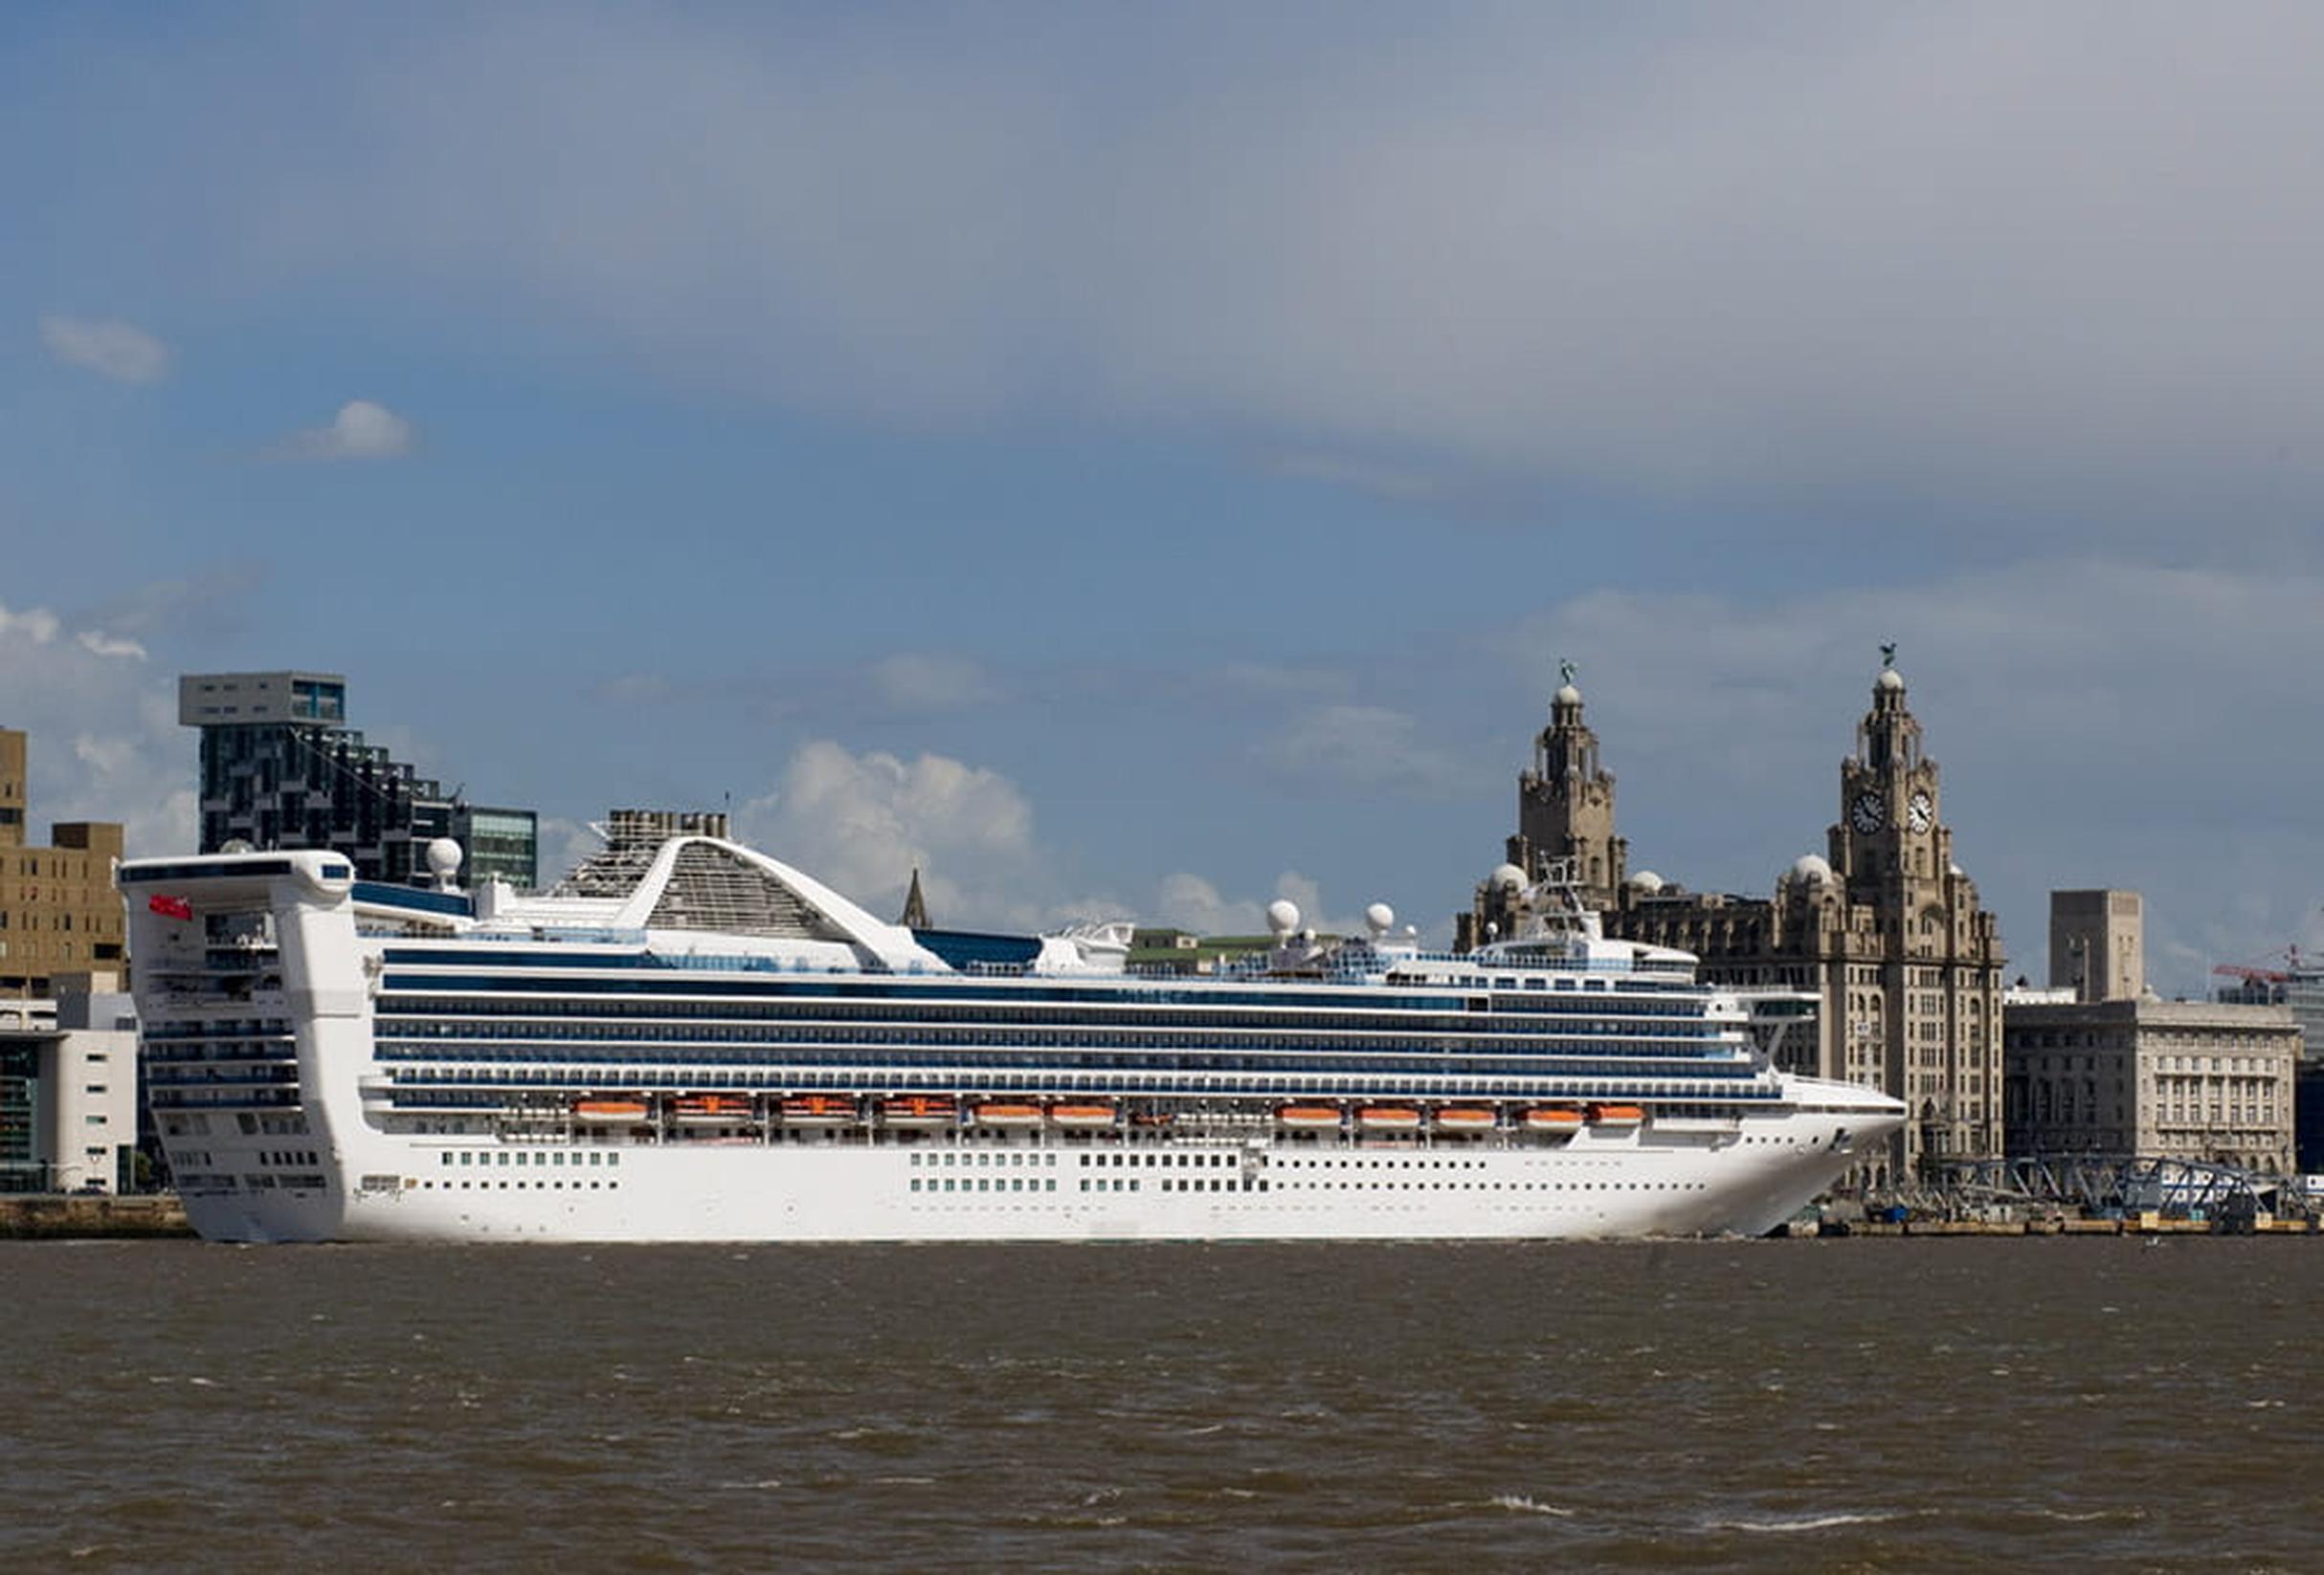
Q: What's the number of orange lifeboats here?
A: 11